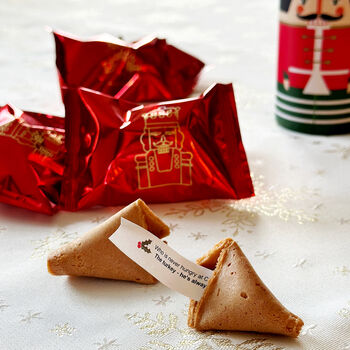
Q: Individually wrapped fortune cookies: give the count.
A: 3